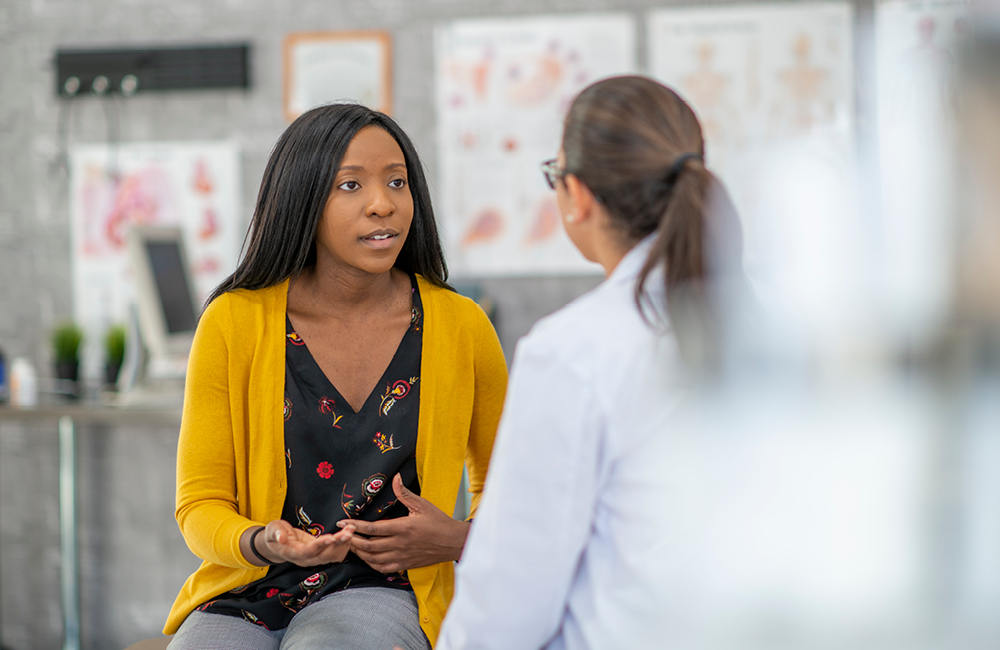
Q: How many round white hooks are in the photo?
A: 3